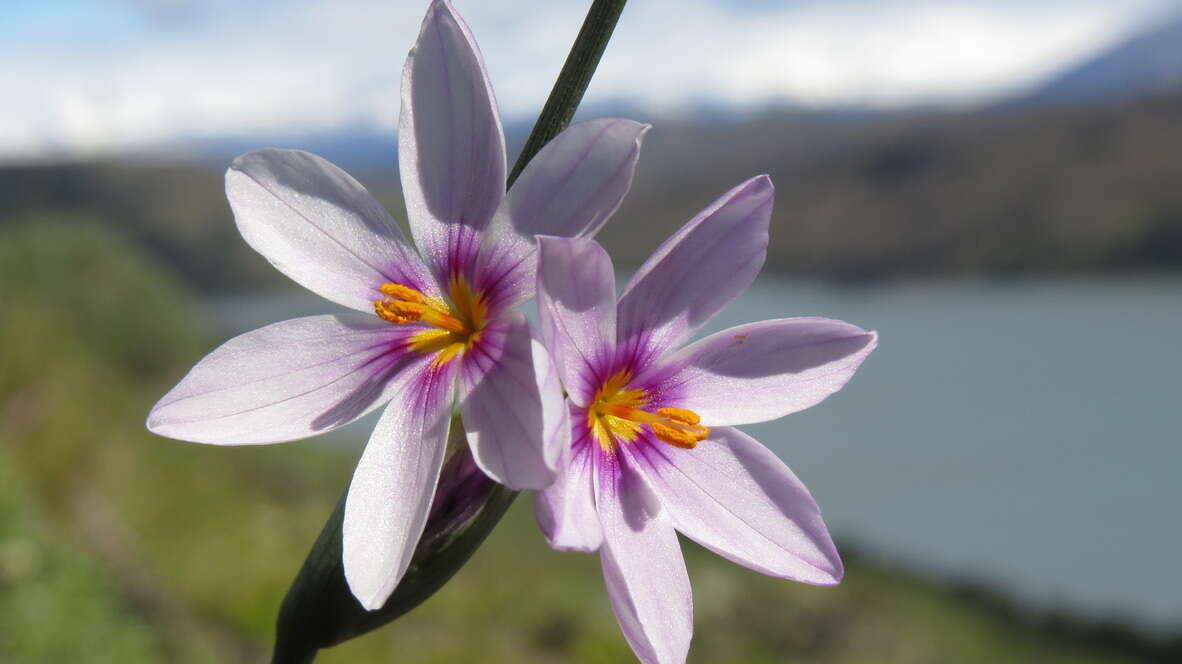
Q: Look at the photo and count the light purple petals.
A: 12